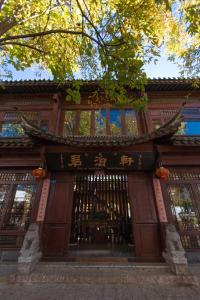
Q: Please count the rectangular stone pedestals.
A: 2